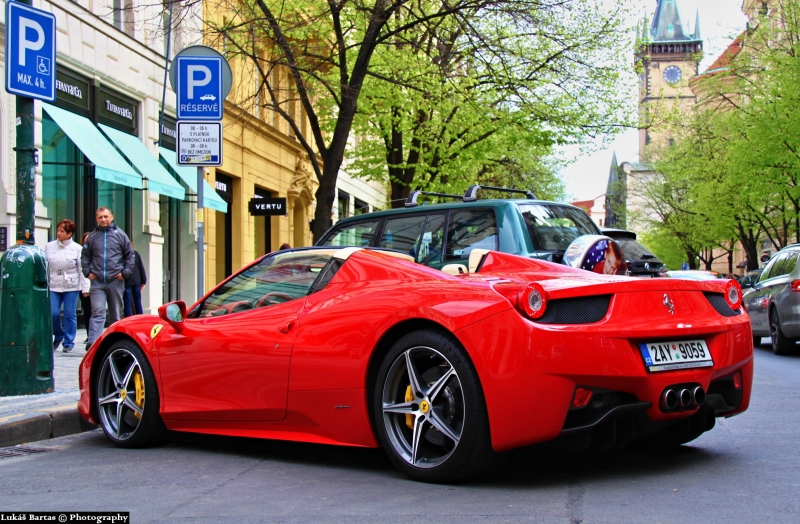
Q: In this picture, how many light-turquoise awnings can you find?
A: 3